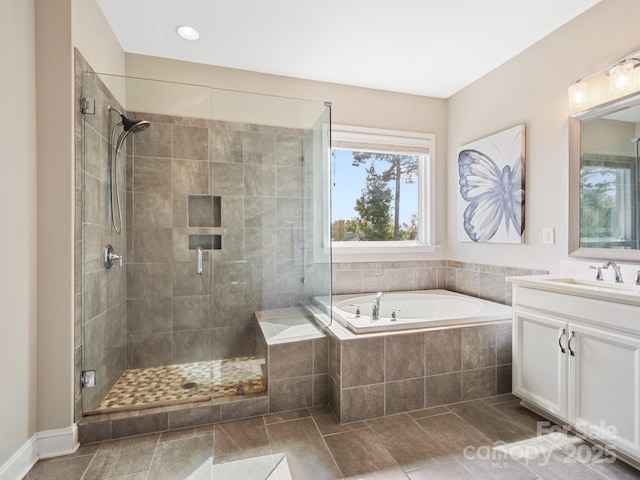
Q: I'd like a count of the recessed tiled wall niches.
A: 2